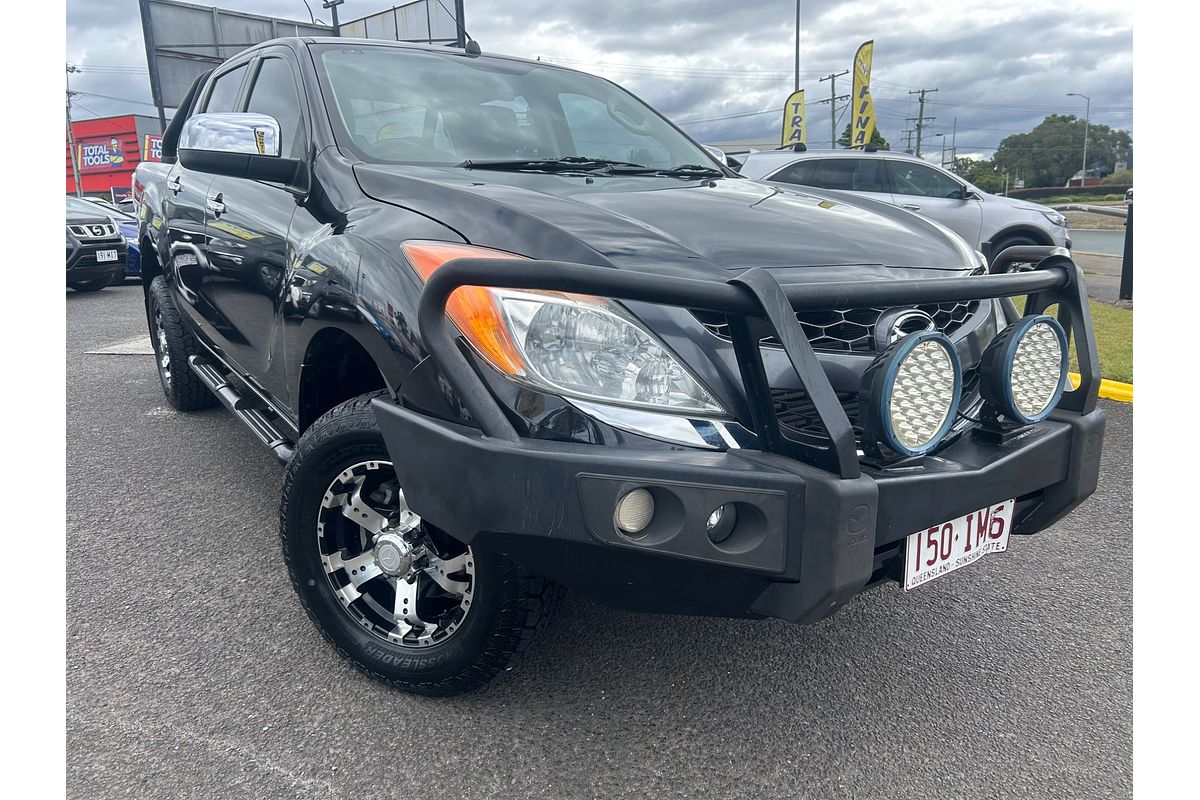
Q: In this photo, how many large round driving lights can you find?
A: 2